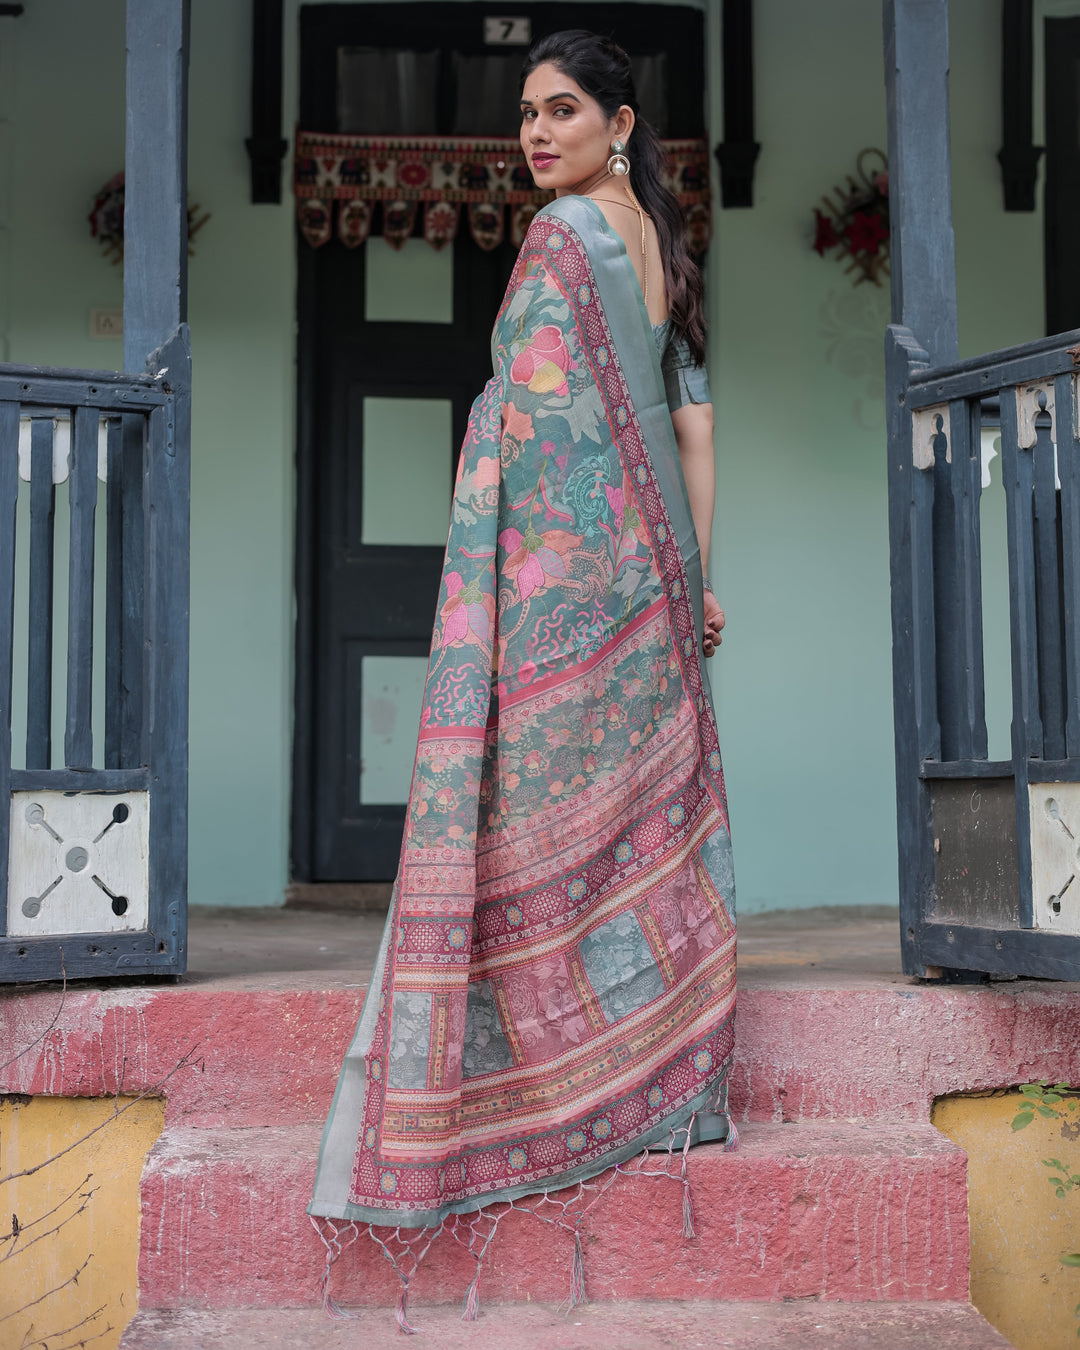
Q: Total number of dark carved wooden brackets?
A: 3